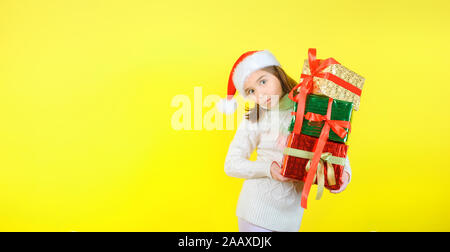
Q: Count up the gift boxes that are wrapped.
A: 3